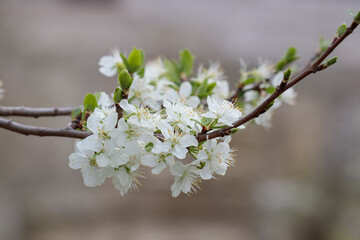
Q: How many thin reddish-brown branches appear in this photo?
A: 2